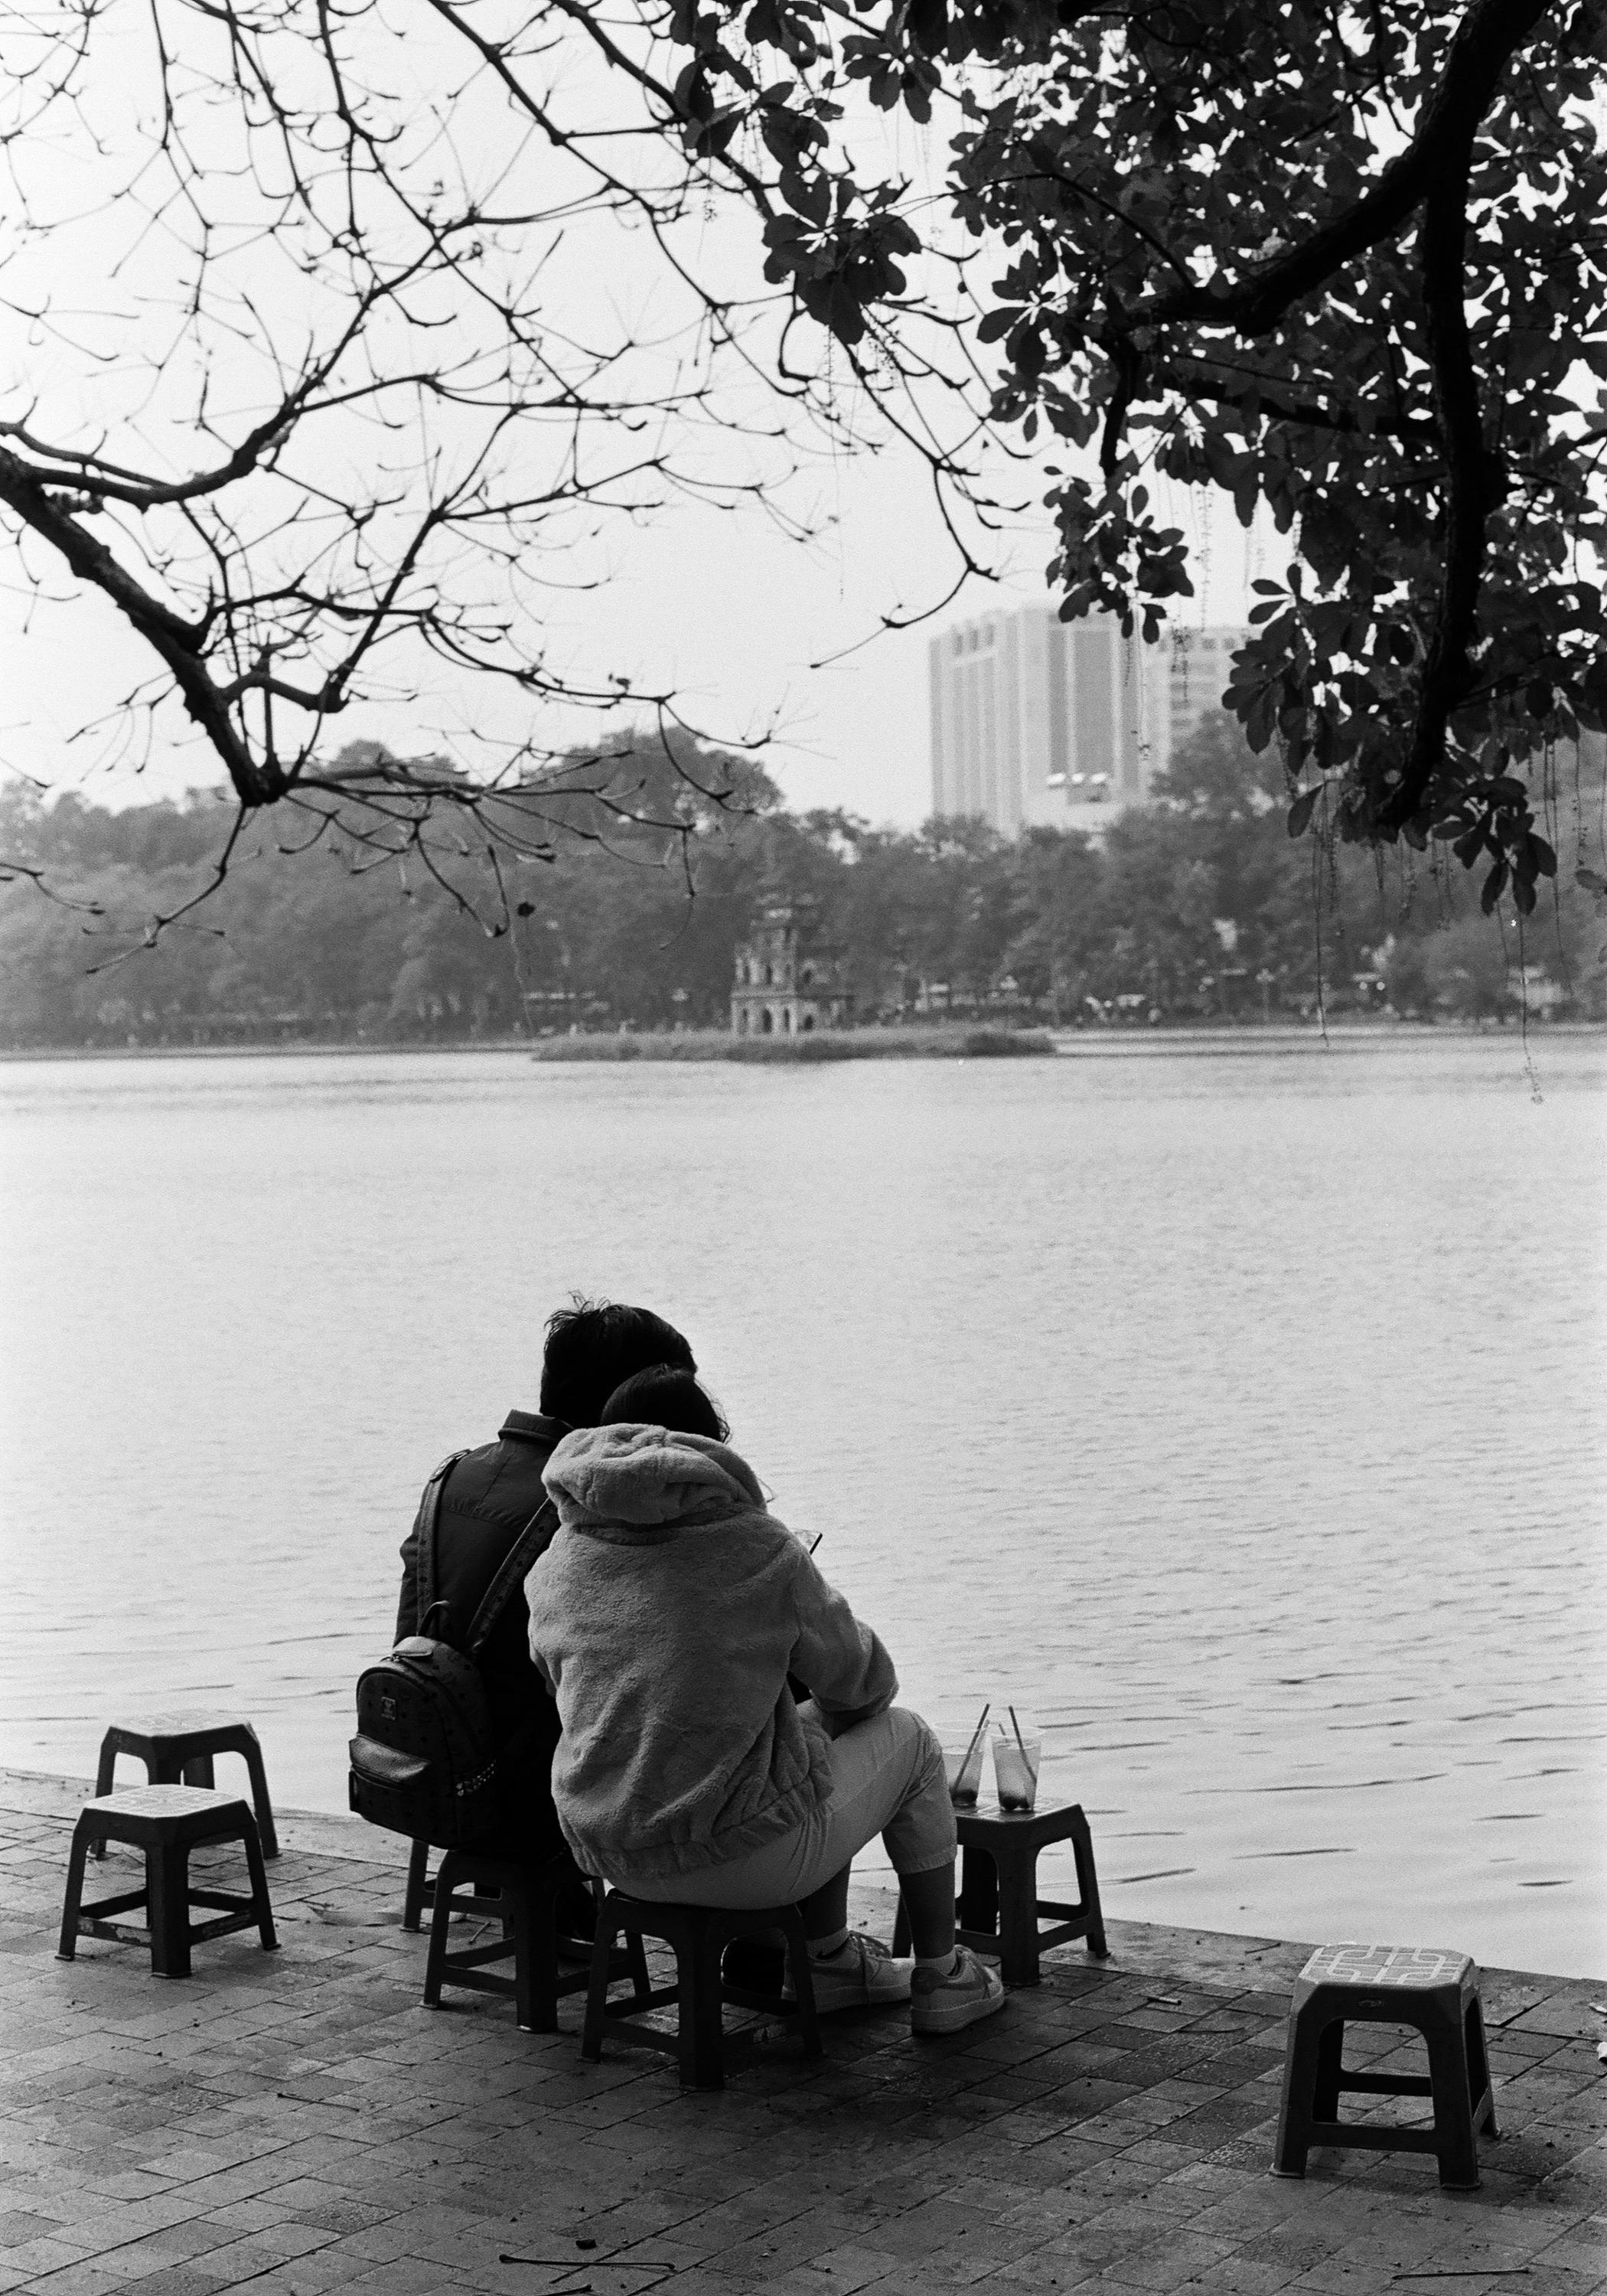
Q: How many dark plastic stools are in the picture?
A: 7